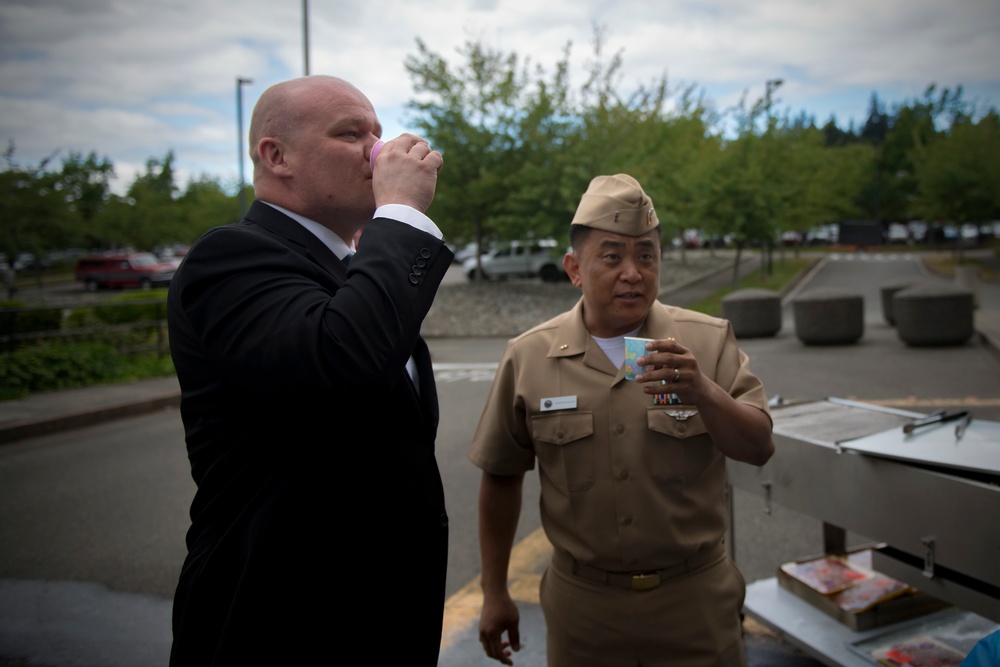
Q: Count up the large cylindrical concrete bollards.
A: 4